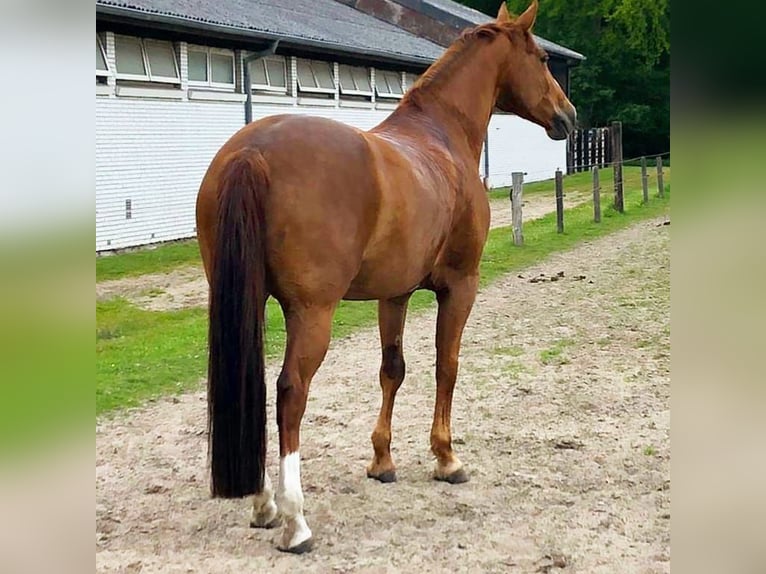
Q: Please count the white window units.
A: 8